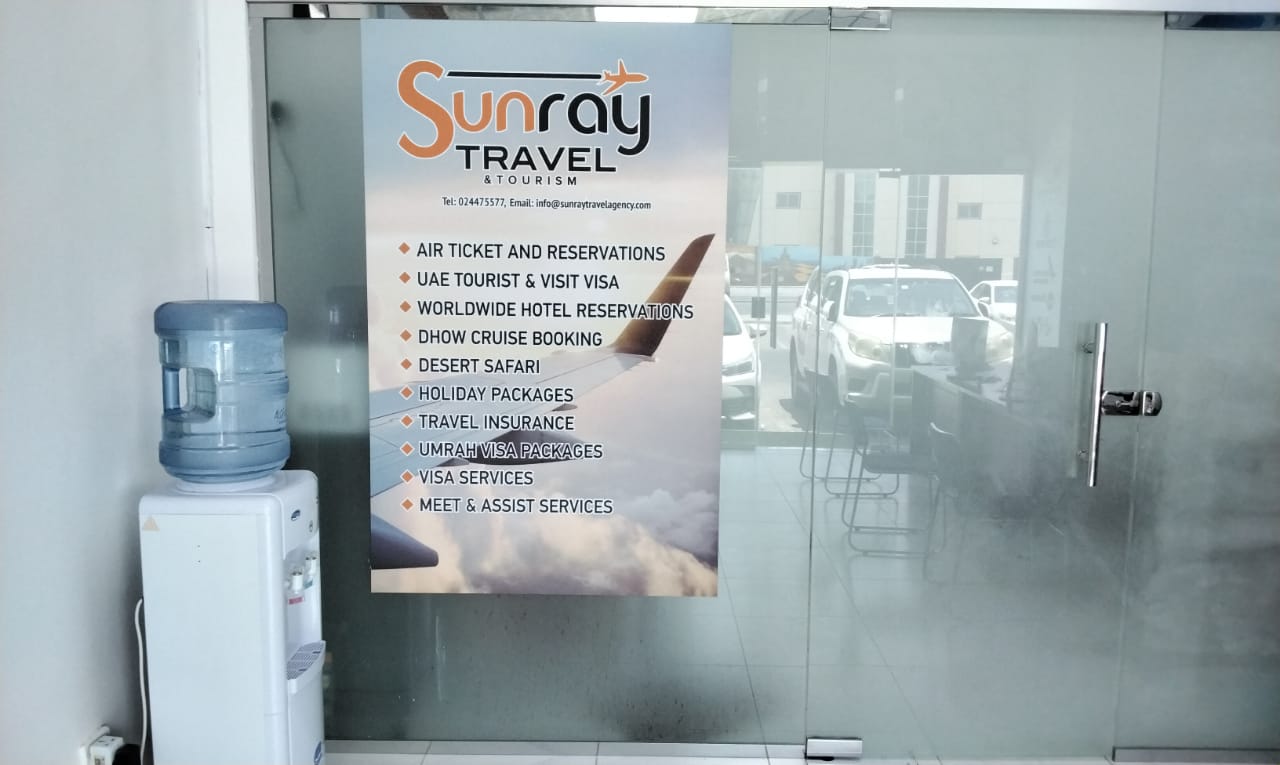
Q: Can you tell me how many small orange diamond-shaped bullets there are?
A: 10